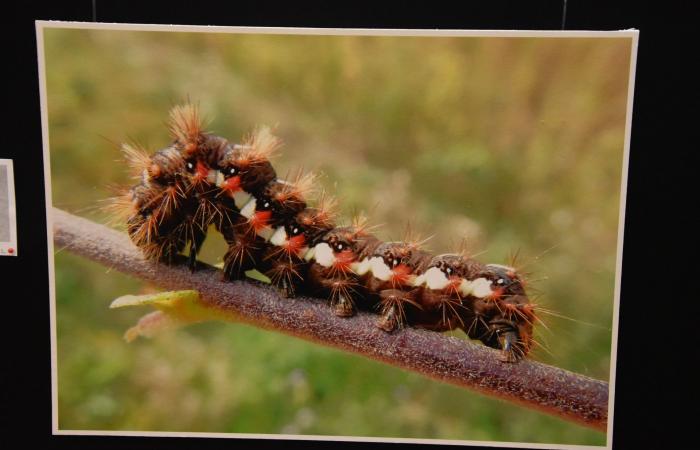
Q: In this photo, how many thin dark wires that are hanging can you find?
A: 2